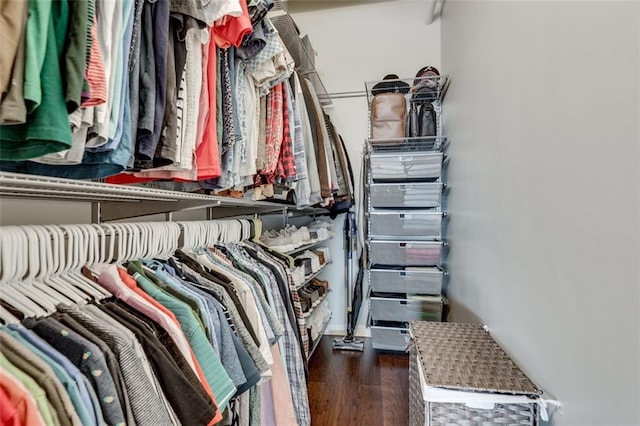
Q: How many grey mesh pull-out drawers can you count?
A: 7